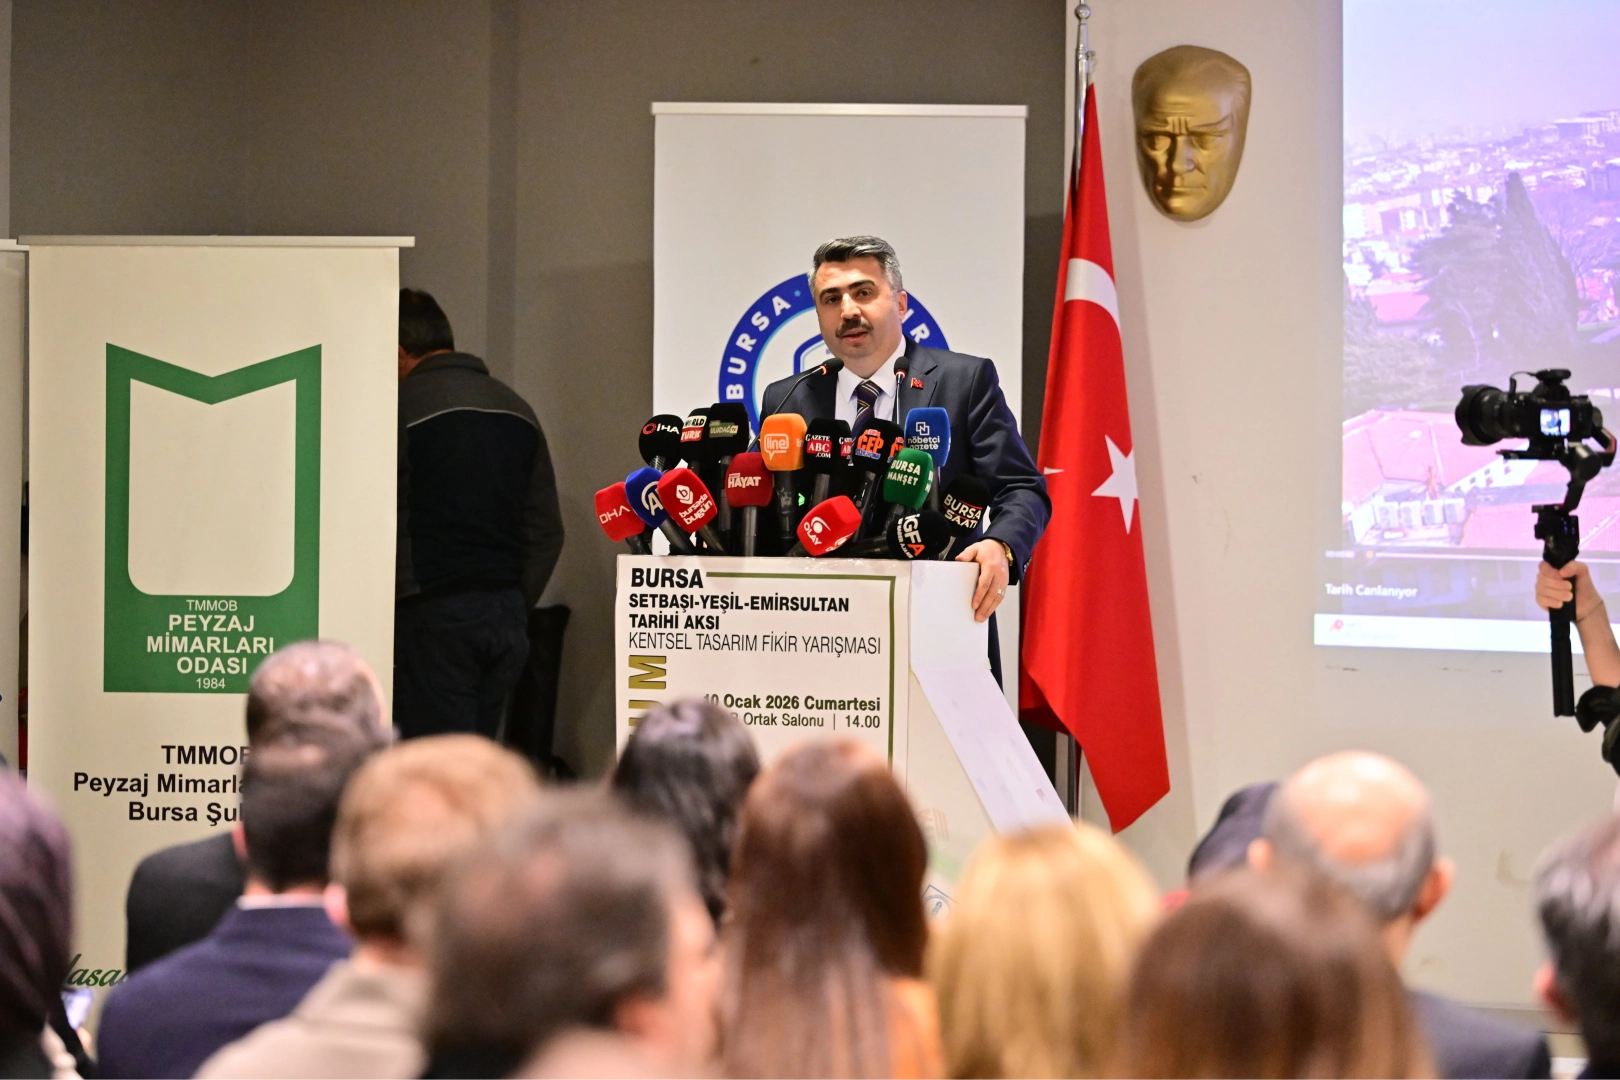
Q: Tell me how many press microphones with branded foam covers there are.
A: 15